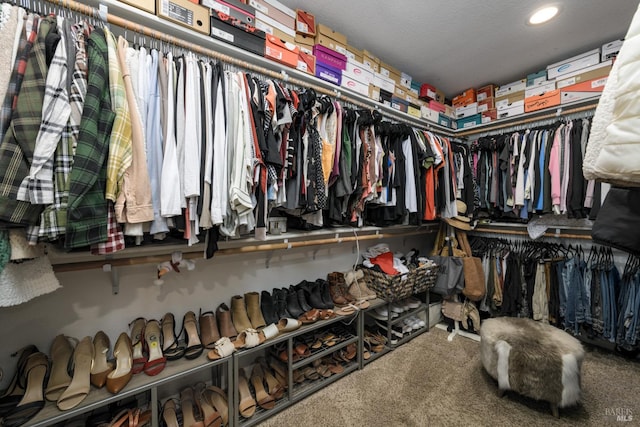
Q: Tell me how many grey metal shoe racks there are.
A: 3